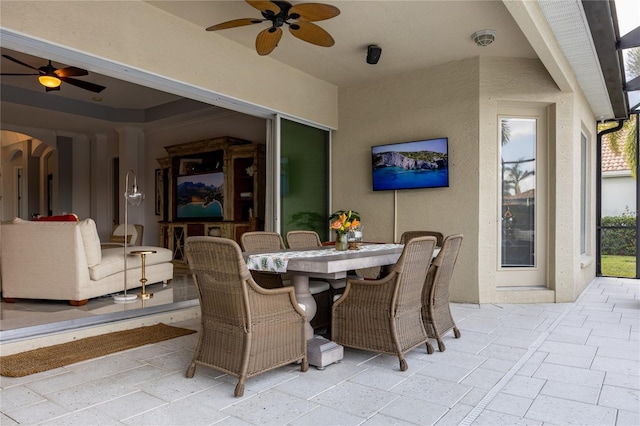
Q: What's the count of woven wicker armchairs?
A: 6